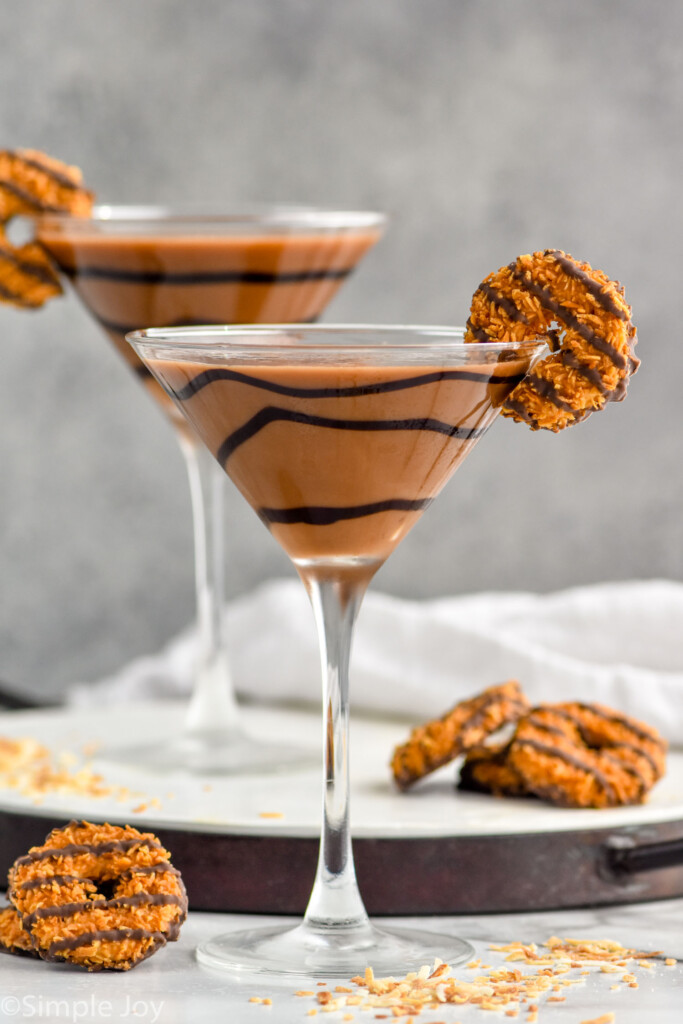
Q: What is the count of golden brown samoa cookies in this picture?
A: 7